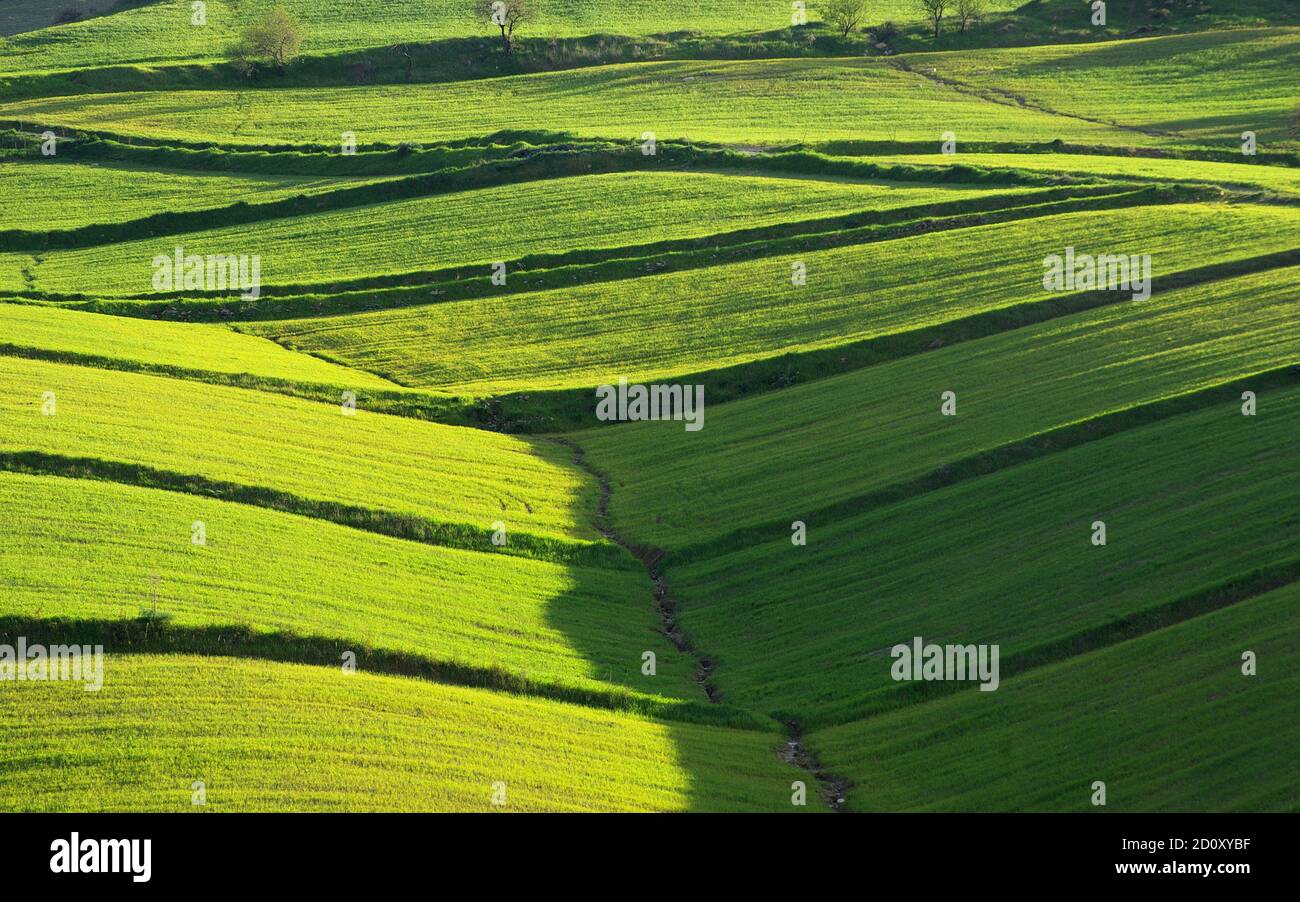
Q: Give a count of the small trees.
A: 5